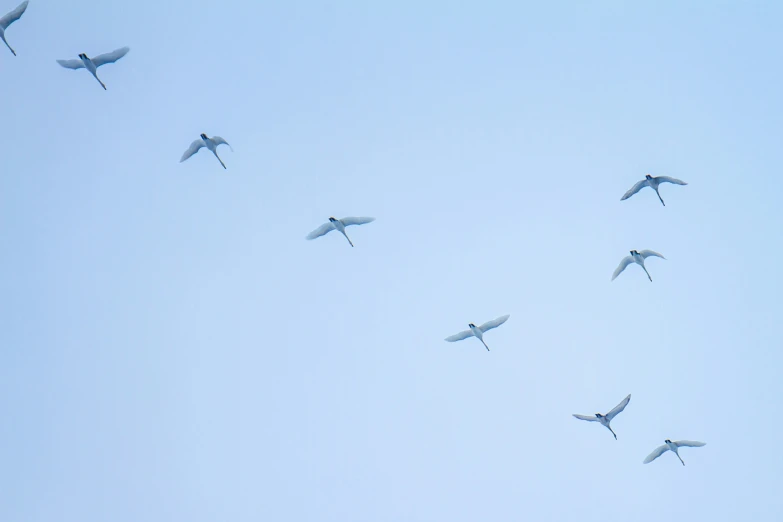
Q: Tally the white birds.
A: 9